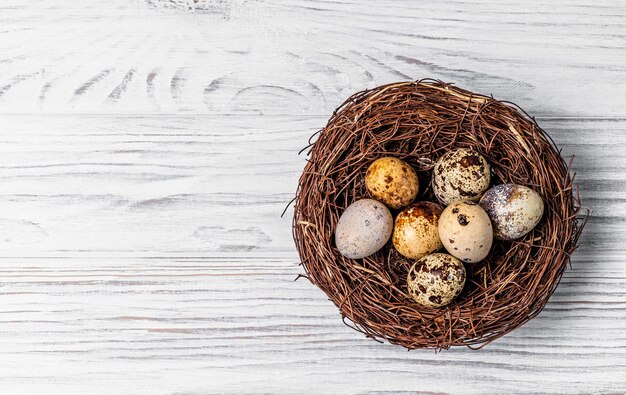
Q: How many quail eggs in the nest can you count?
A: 7